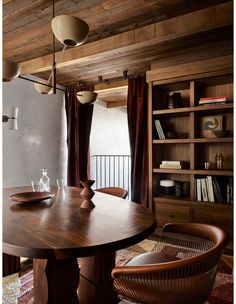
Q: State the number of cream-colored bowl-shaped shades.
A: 4